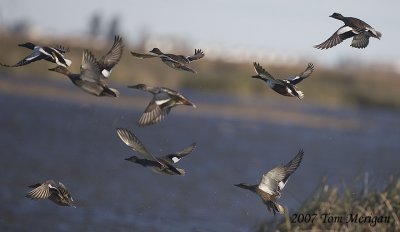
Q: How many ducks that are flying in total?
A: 9